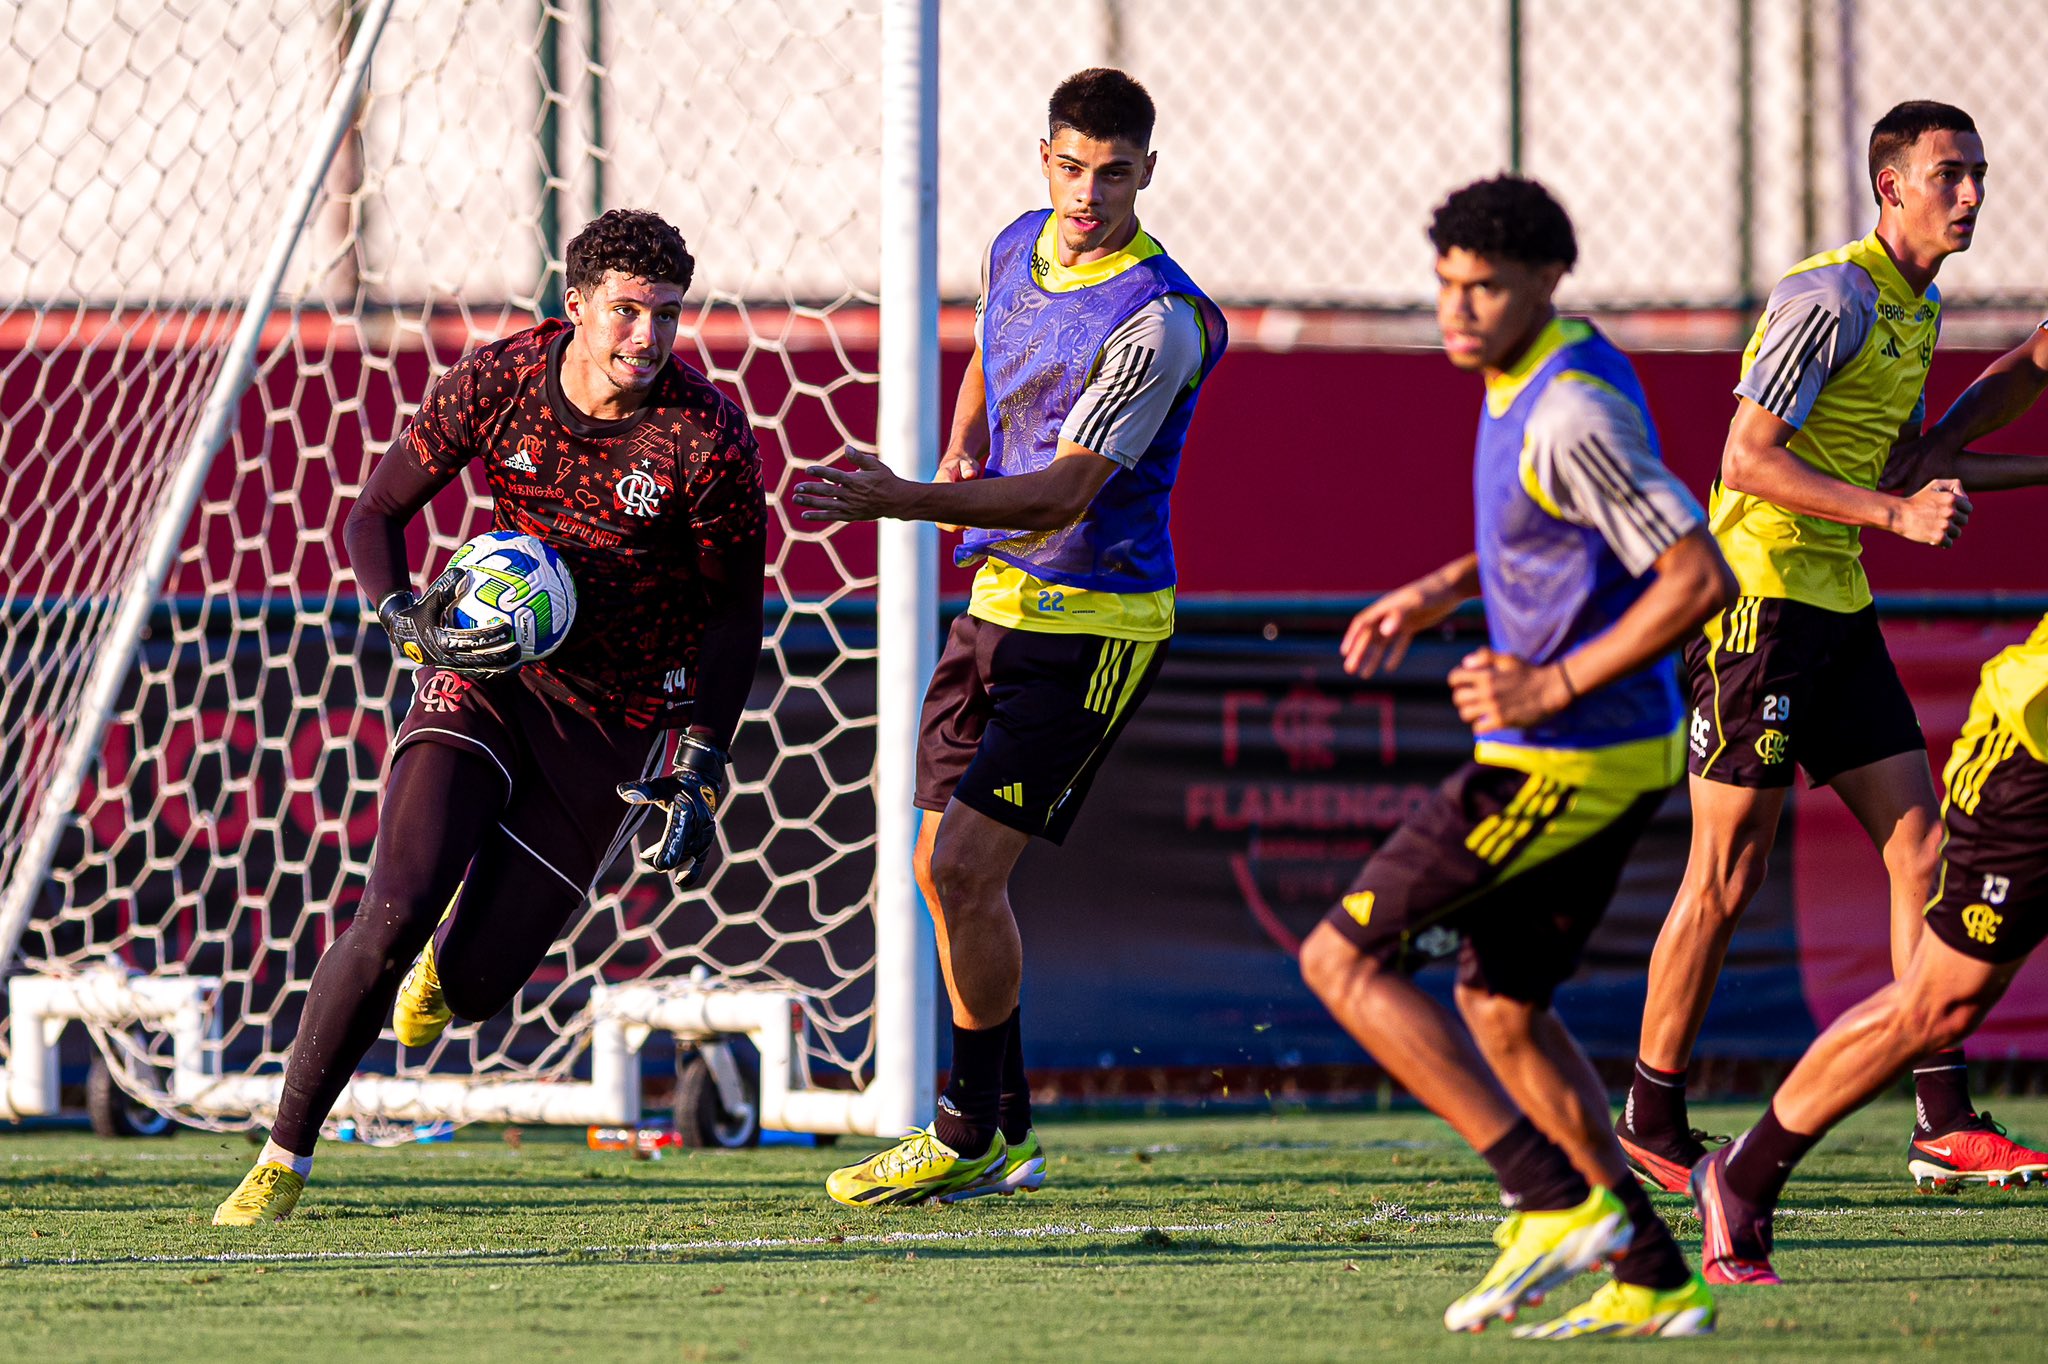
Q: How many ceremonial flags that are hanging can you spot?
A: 0